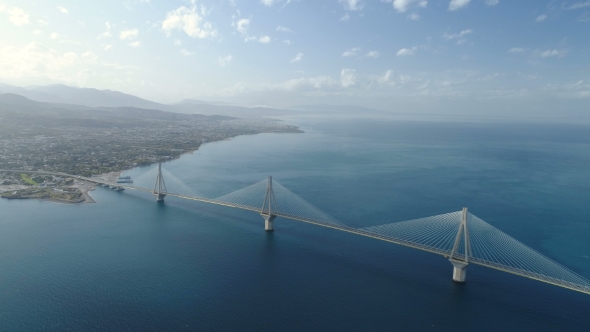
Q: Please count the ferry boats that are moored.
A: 2